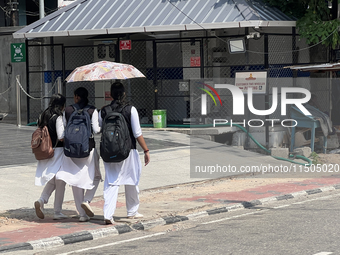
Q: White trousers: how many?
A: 3